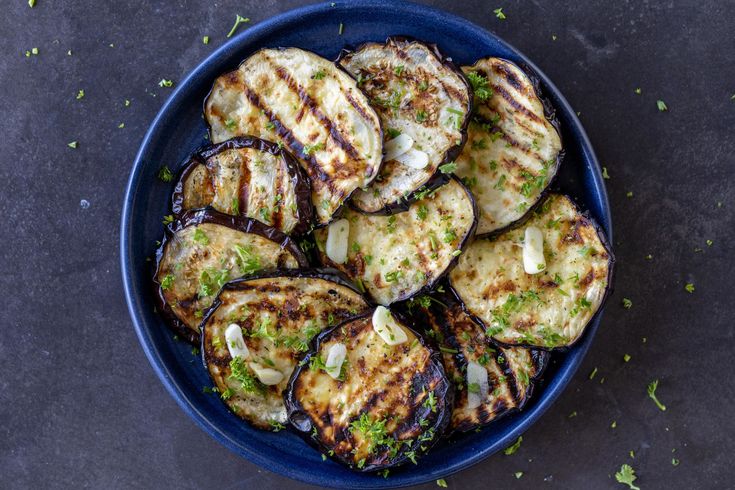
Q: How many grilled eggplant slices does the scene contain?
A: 10